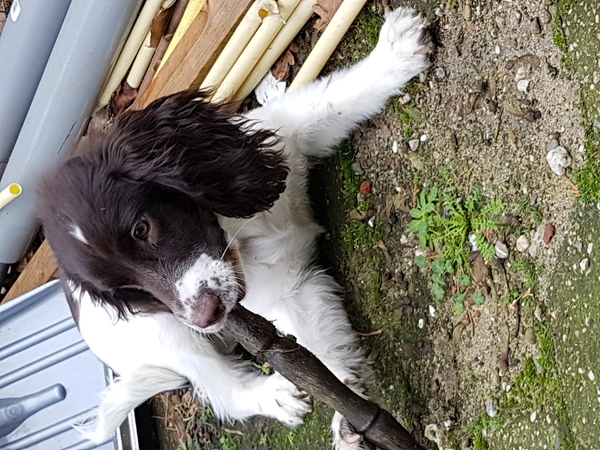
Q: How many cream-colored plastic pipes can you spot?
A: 7